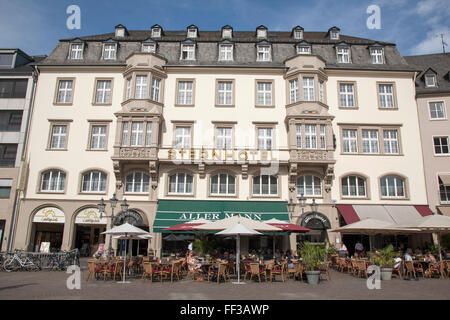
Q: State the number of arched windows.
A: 9